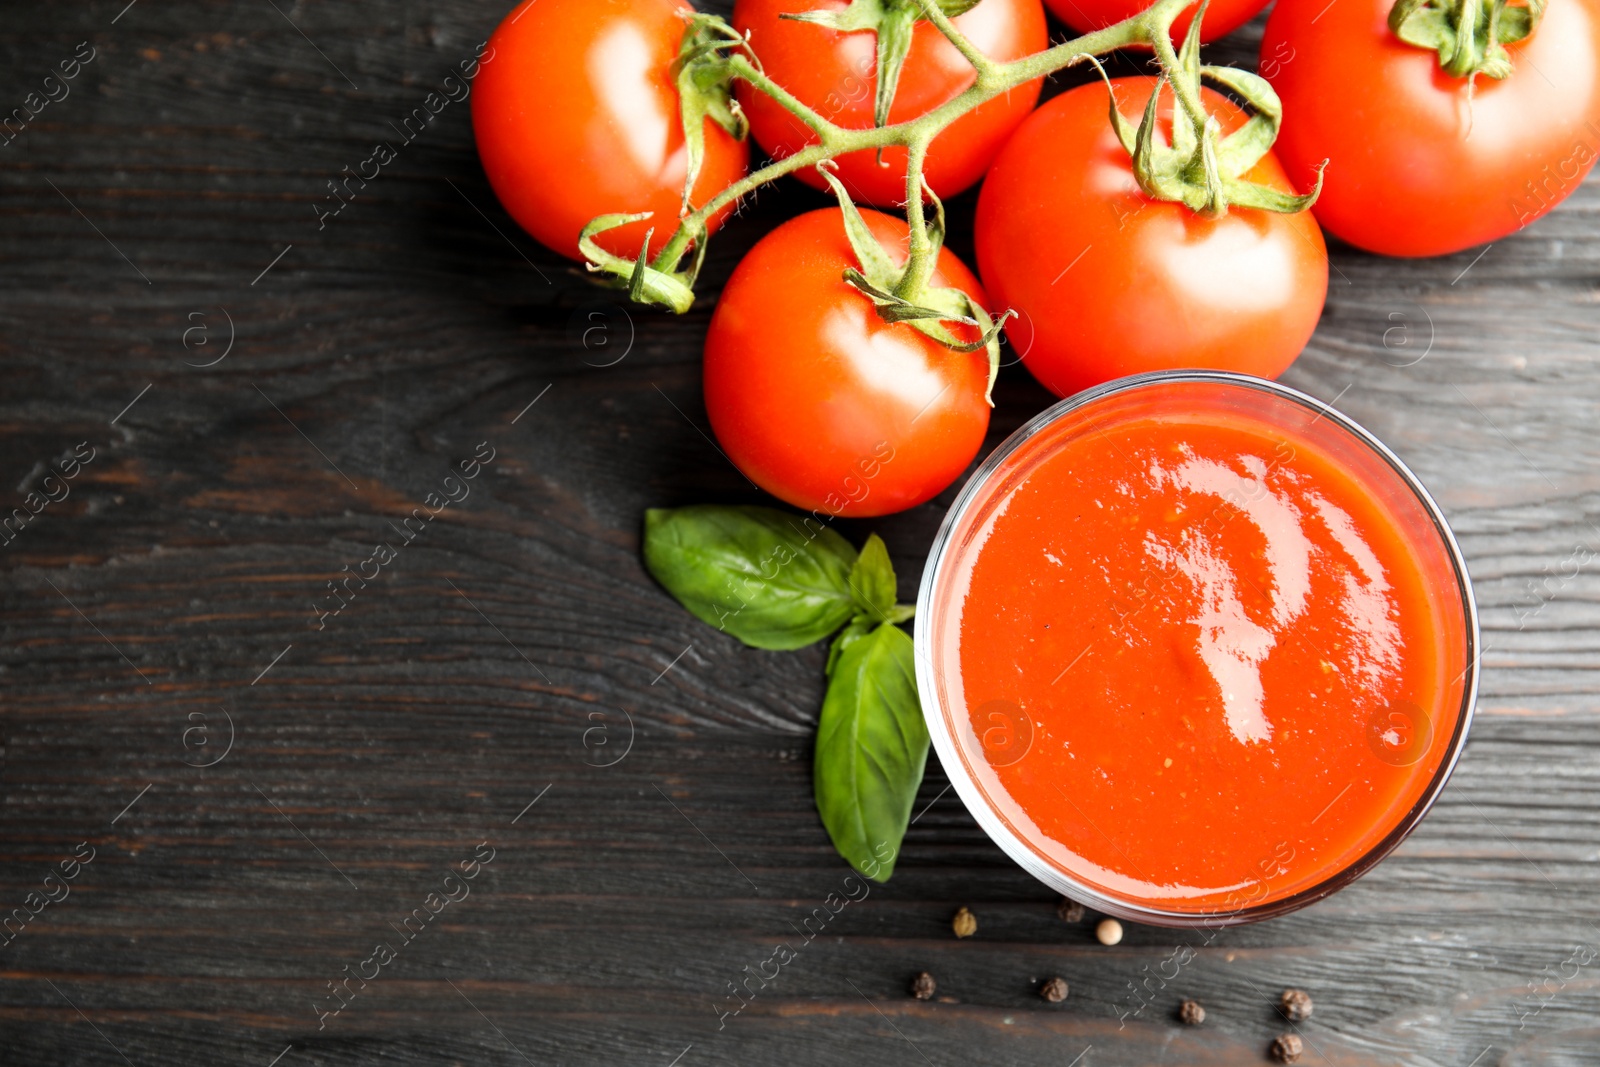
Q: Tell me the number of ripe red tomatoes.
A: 6